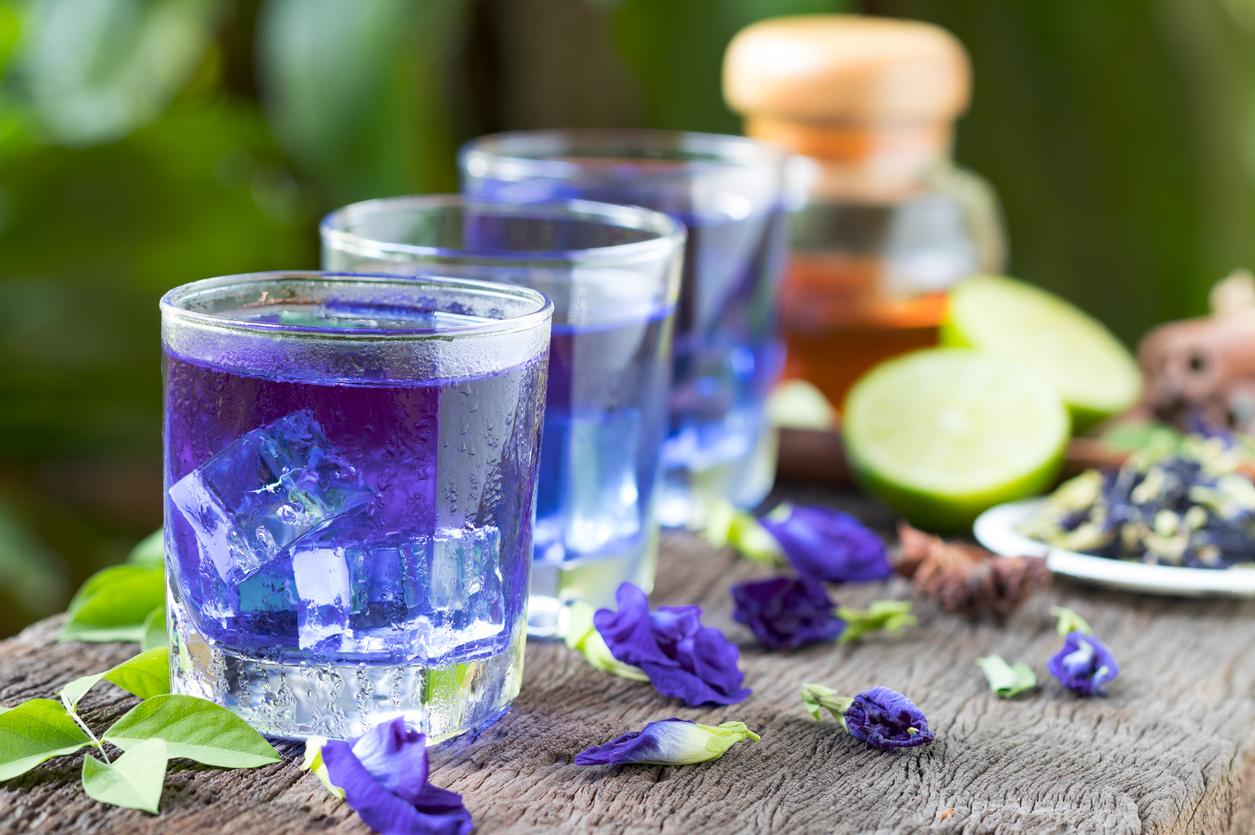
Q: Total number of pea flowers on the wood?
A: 7